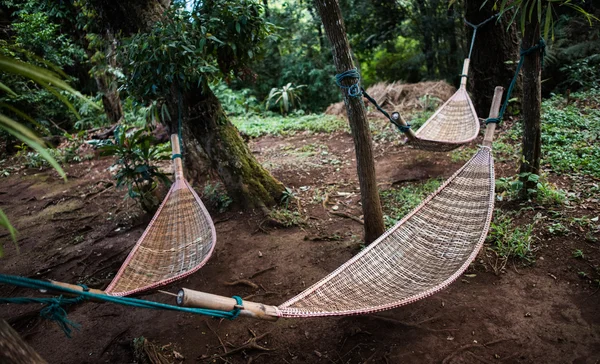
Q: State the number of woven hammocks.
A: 3